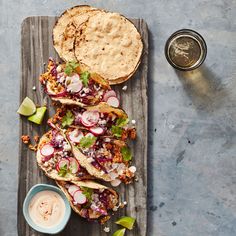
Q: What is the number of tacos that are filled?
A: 5